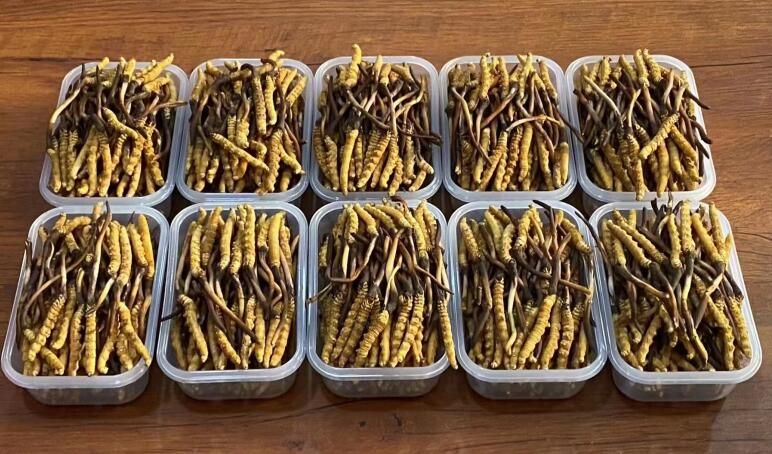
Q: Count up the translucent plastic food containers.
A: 10